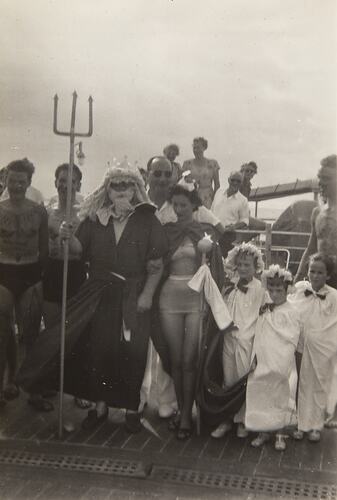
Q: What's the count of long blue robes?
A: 0